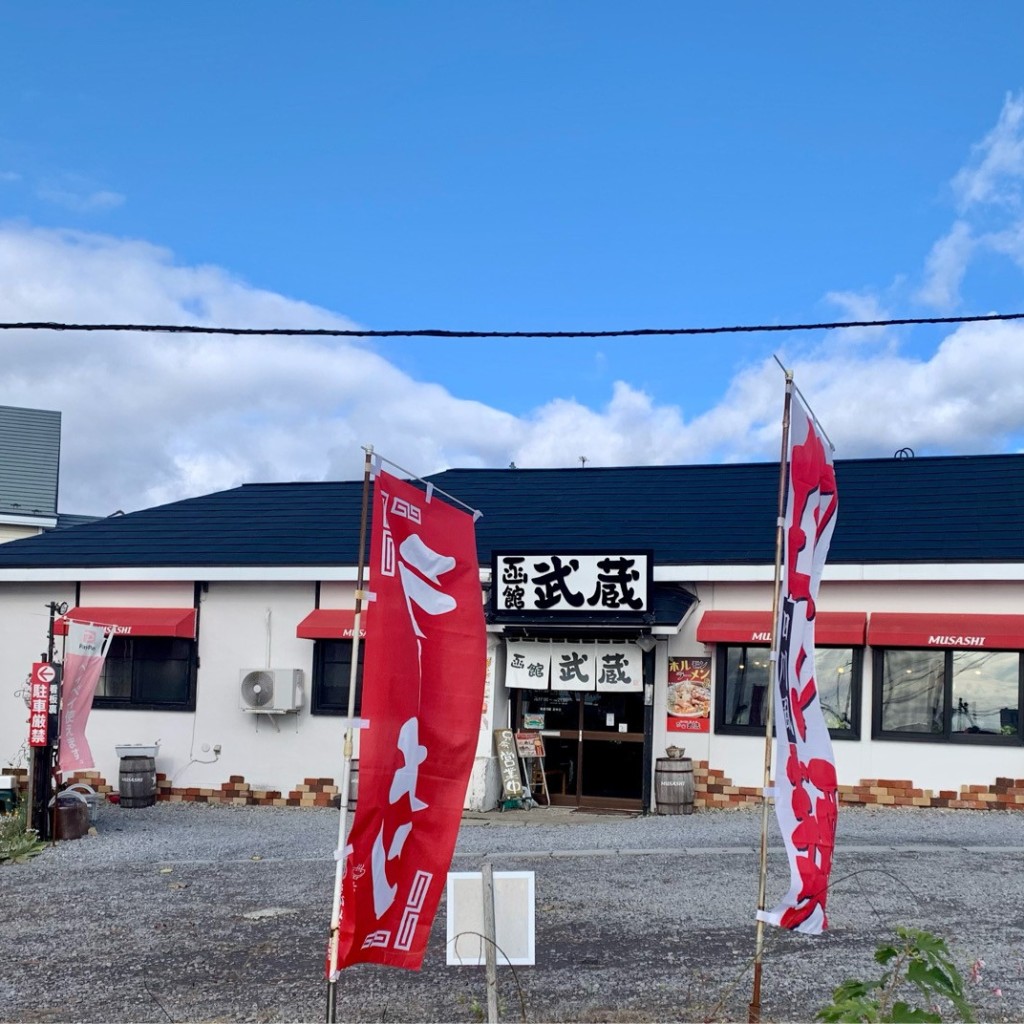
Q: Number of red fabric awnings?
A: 4